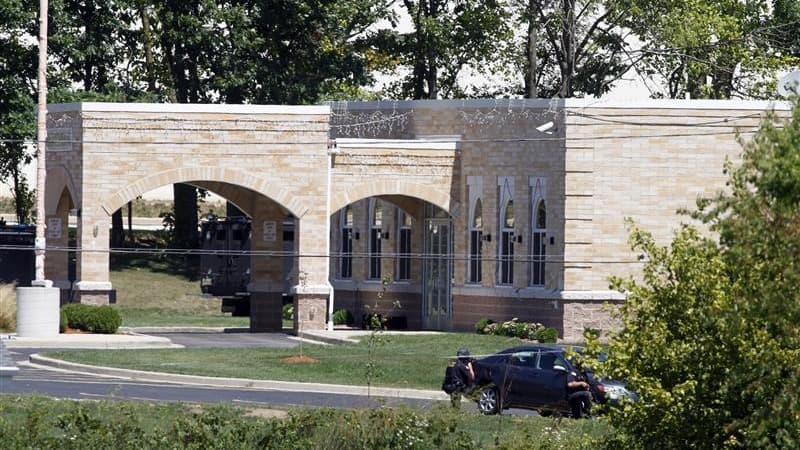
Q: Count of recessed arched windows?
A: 6